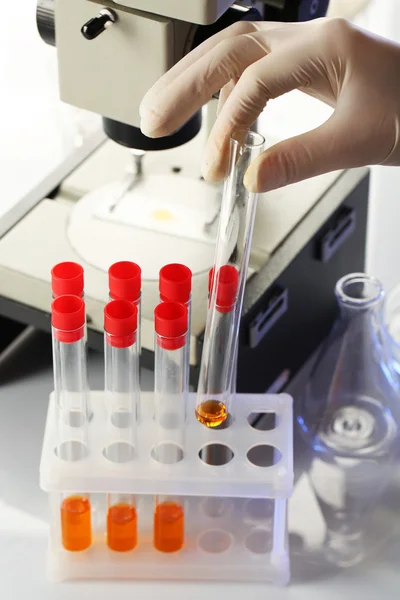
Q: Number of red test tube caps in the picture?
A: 7